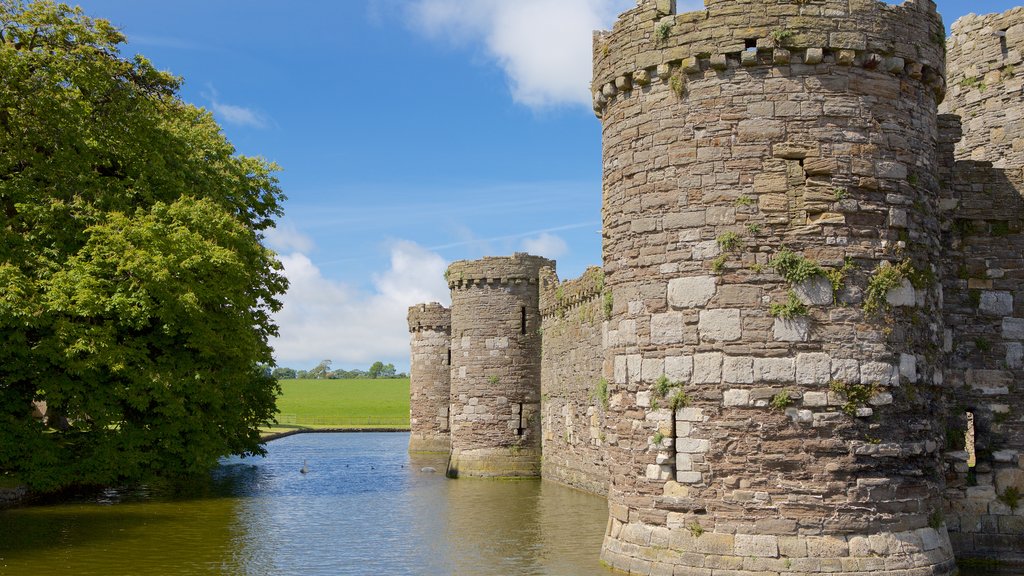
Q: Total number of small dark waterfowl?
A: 3